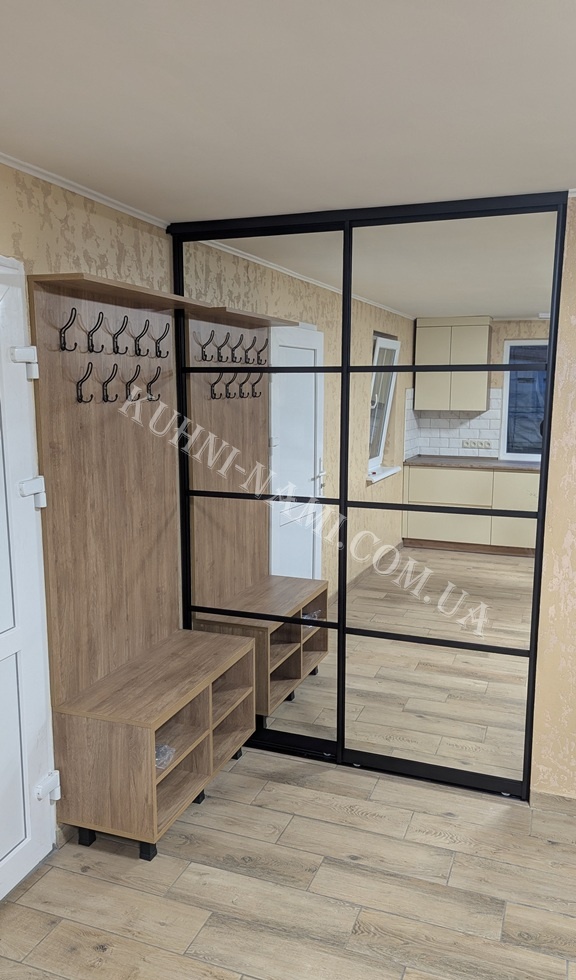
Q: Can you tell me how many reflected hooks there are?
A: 9